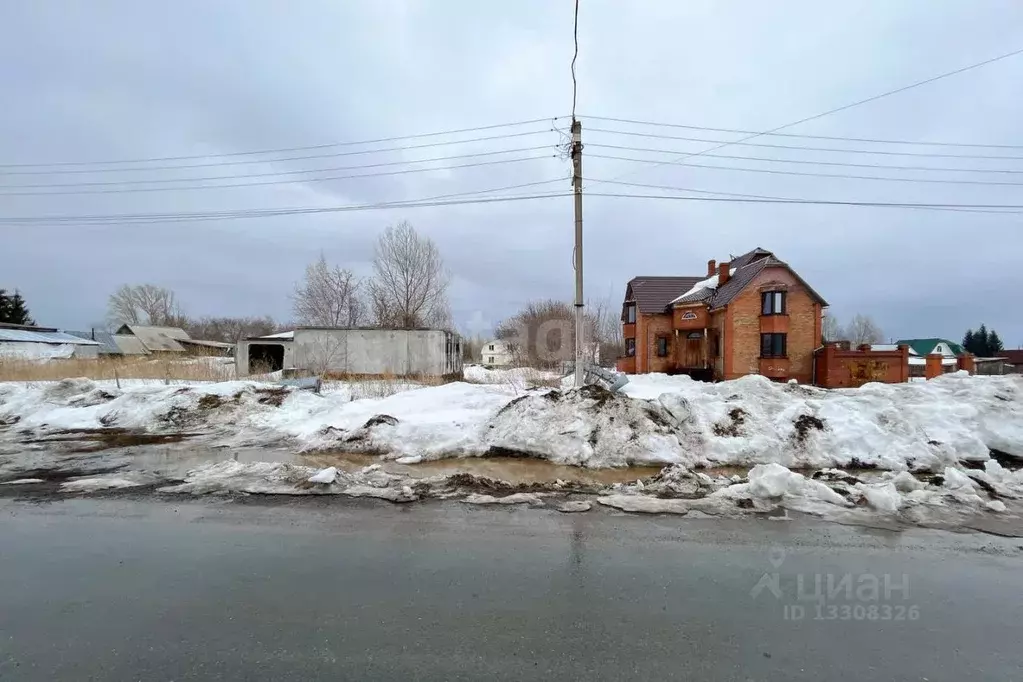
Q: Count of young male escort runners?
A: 0